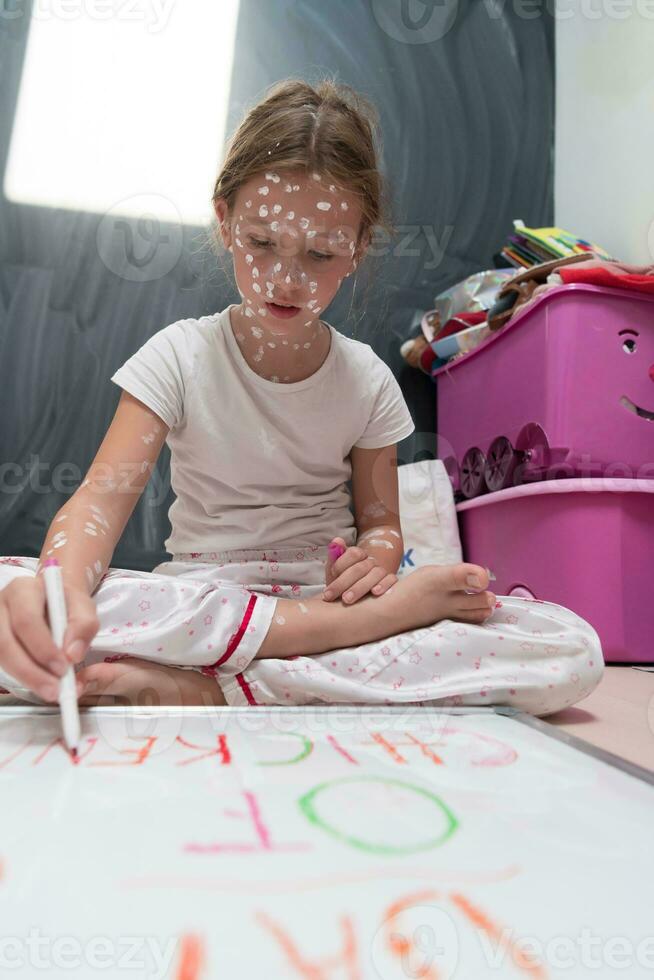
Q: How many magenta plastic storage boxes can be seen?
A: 2